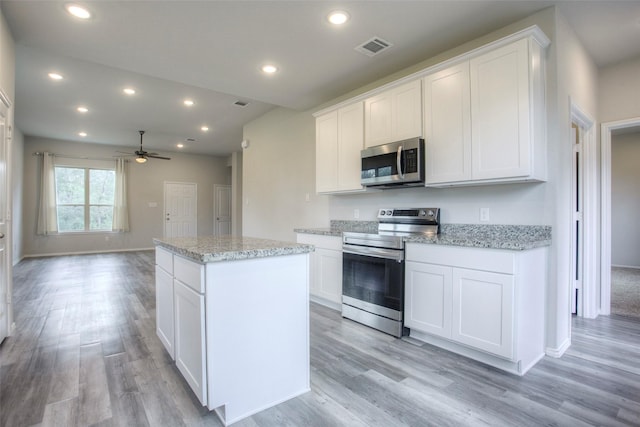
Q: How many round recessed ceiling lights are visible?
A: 10